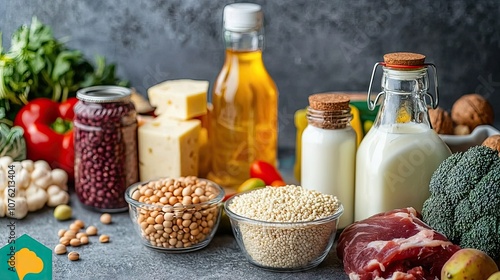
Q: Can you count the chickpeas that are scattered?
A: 13